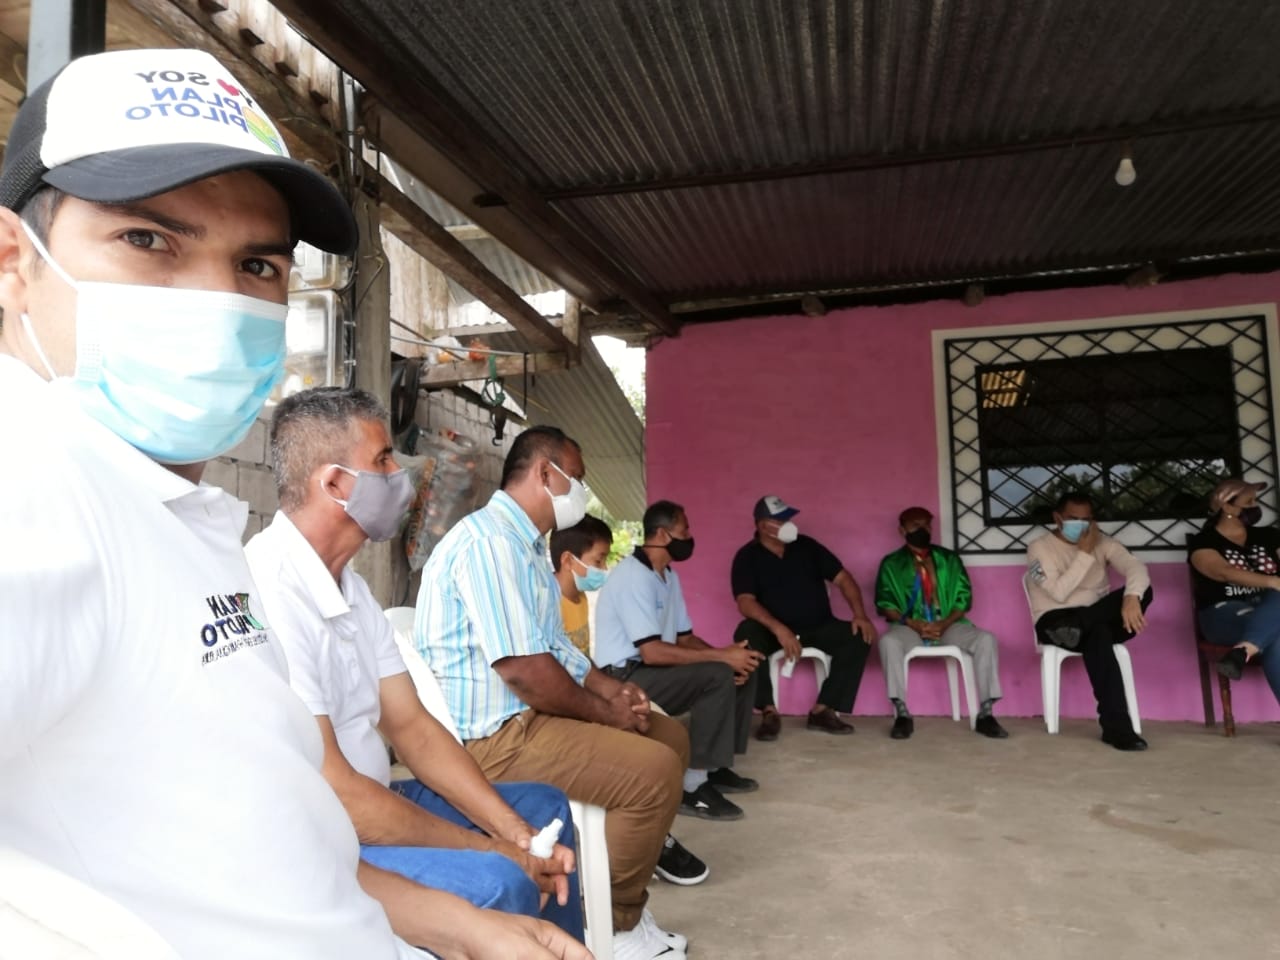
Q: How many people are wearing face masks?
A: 9